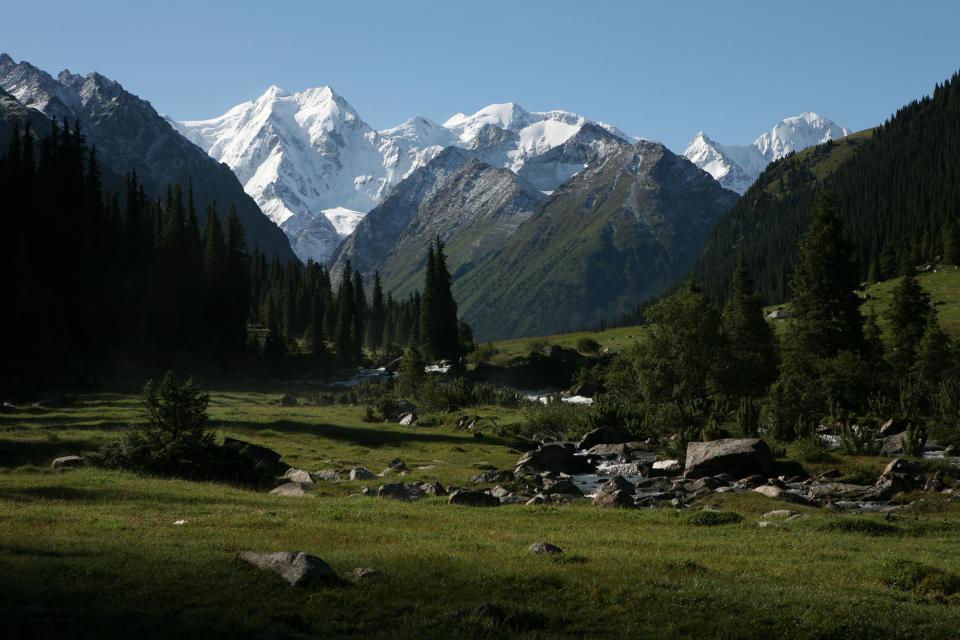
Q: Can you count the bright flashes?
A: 0